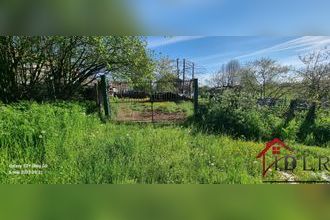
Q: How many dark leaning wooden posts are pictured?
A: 2